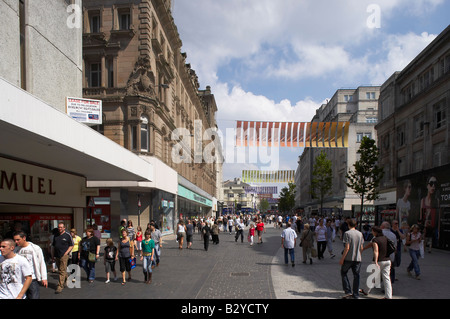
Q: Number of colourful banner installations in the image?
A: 3